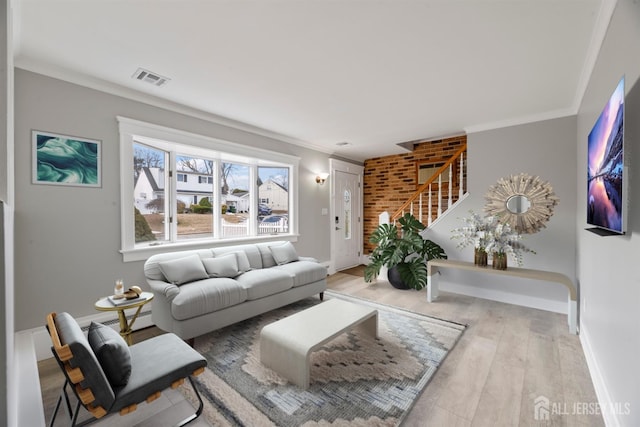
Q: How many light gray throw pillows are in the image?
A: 4